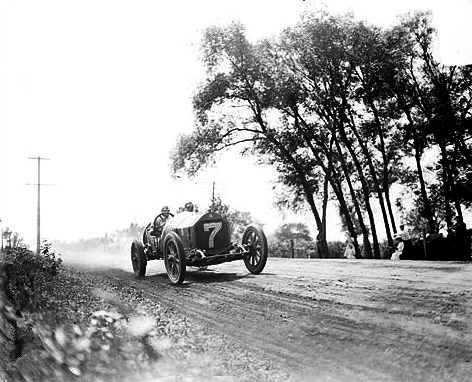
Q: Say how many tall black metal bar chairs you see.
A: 0